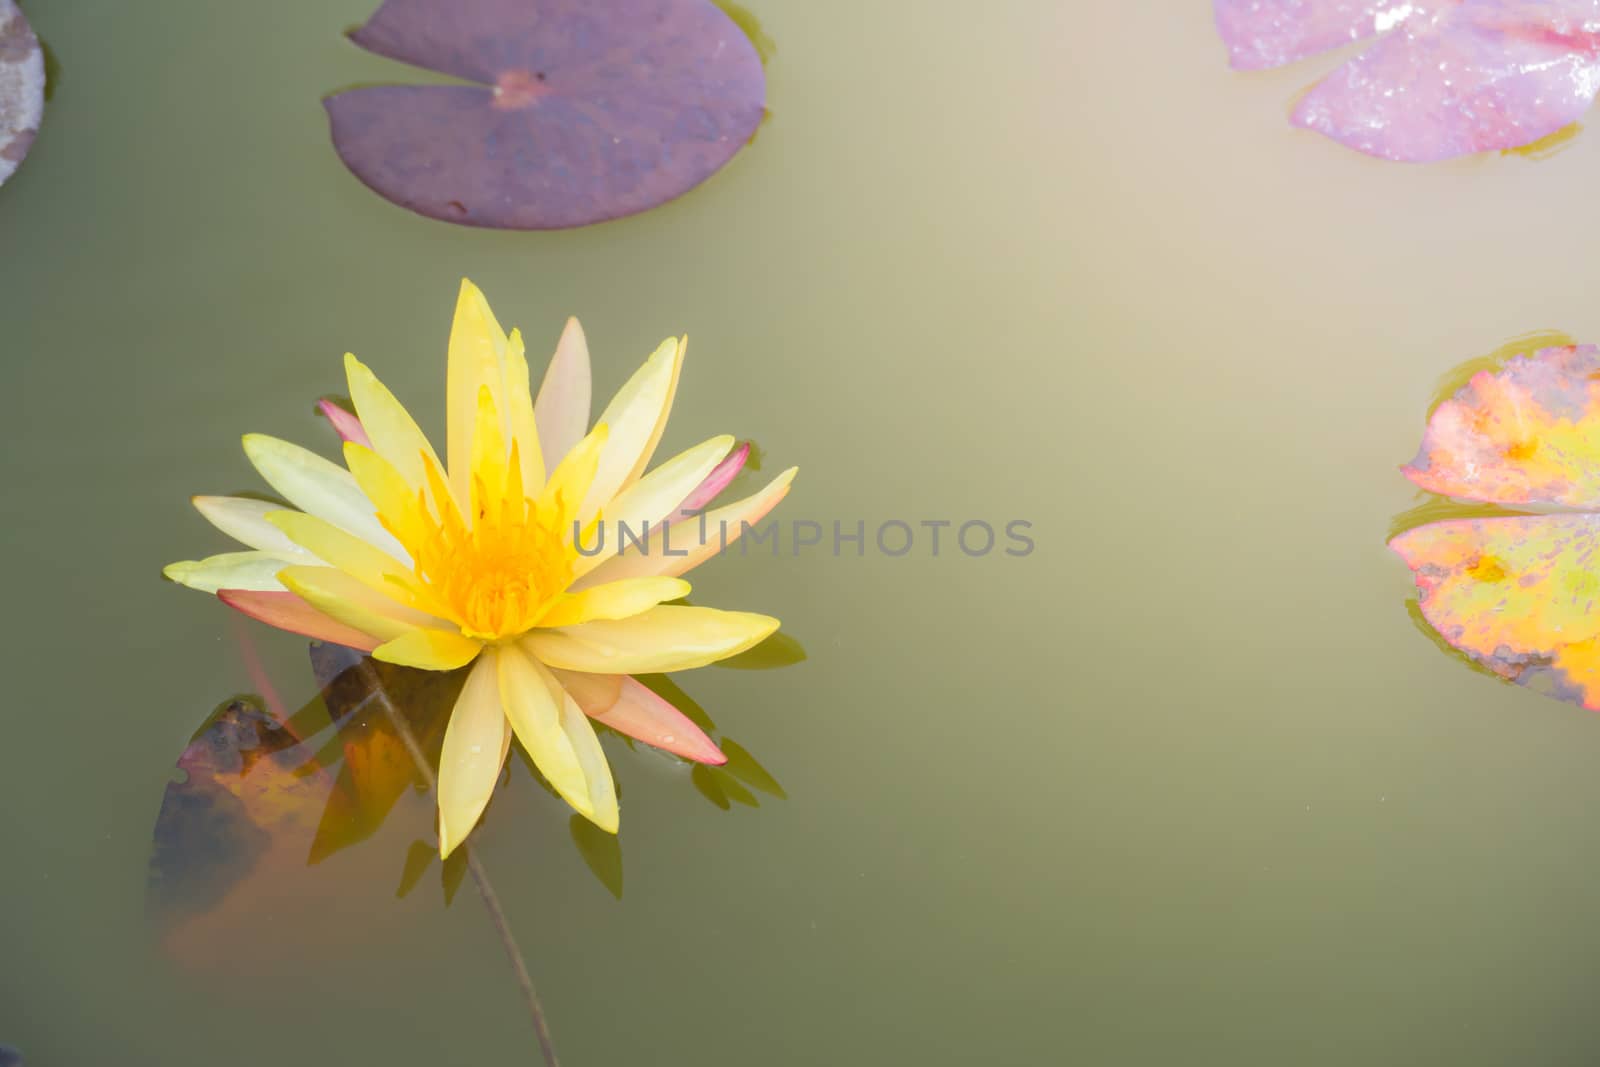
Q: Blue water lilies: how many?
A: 0